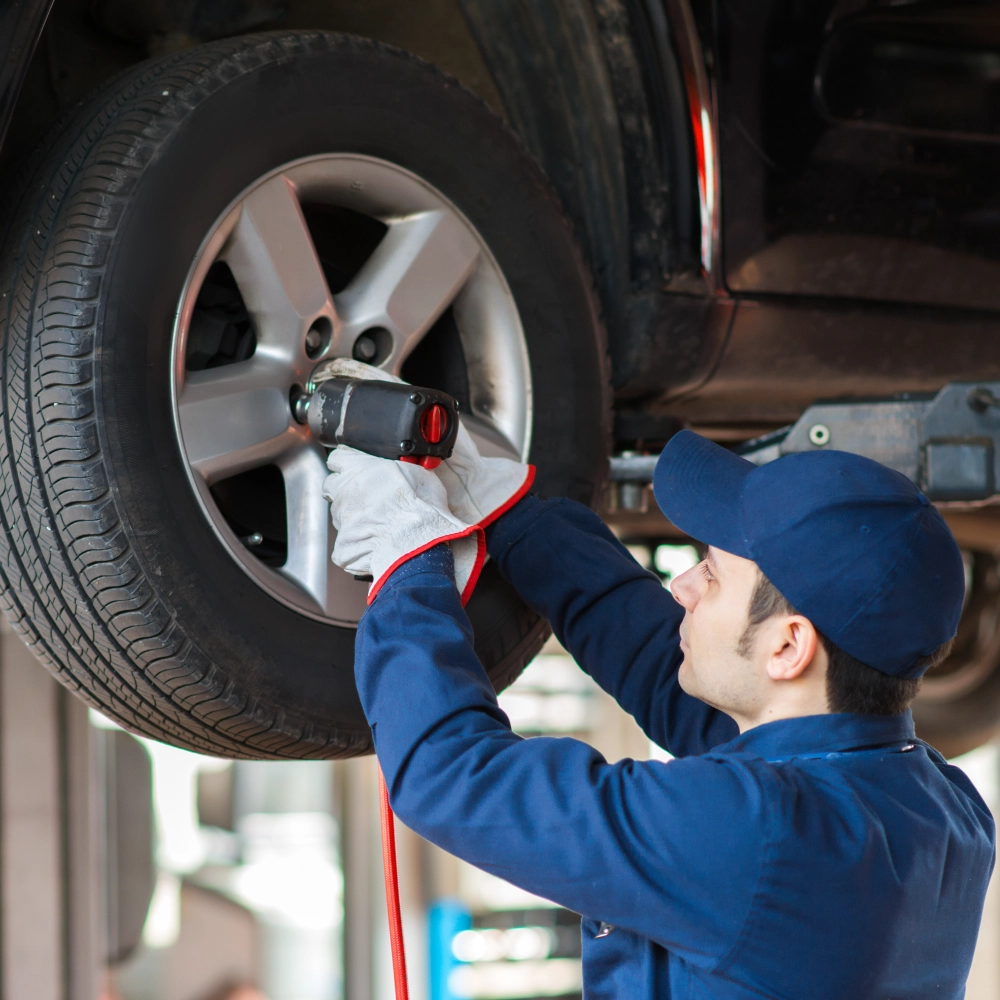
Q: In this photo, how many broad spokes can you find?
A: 5